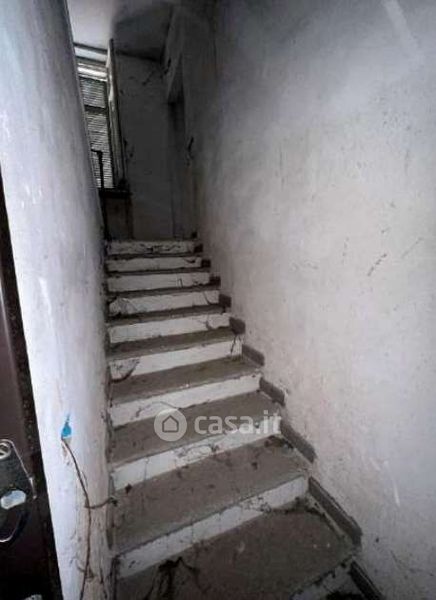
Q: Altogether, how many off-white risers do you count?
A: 10